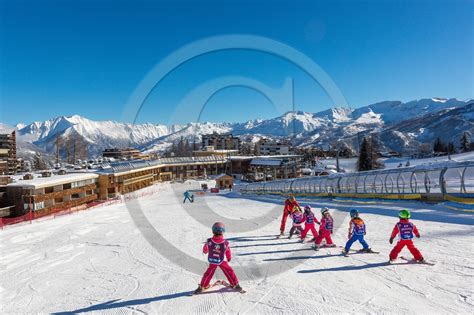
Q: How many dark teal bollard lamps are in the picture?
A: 0